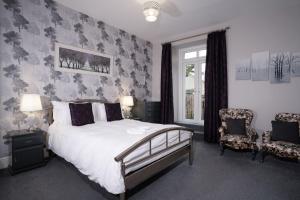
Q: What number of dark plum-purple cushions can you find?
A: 2